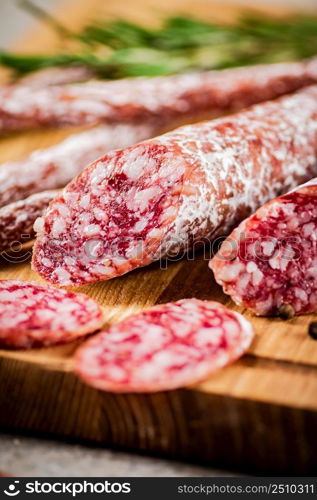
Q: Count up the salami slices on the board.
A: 2